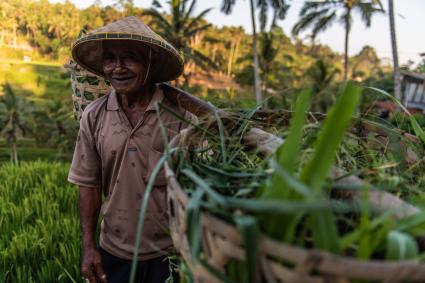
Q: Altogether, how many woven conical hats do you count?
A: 1